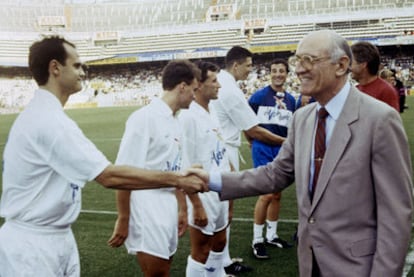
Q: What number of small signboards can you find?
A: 4